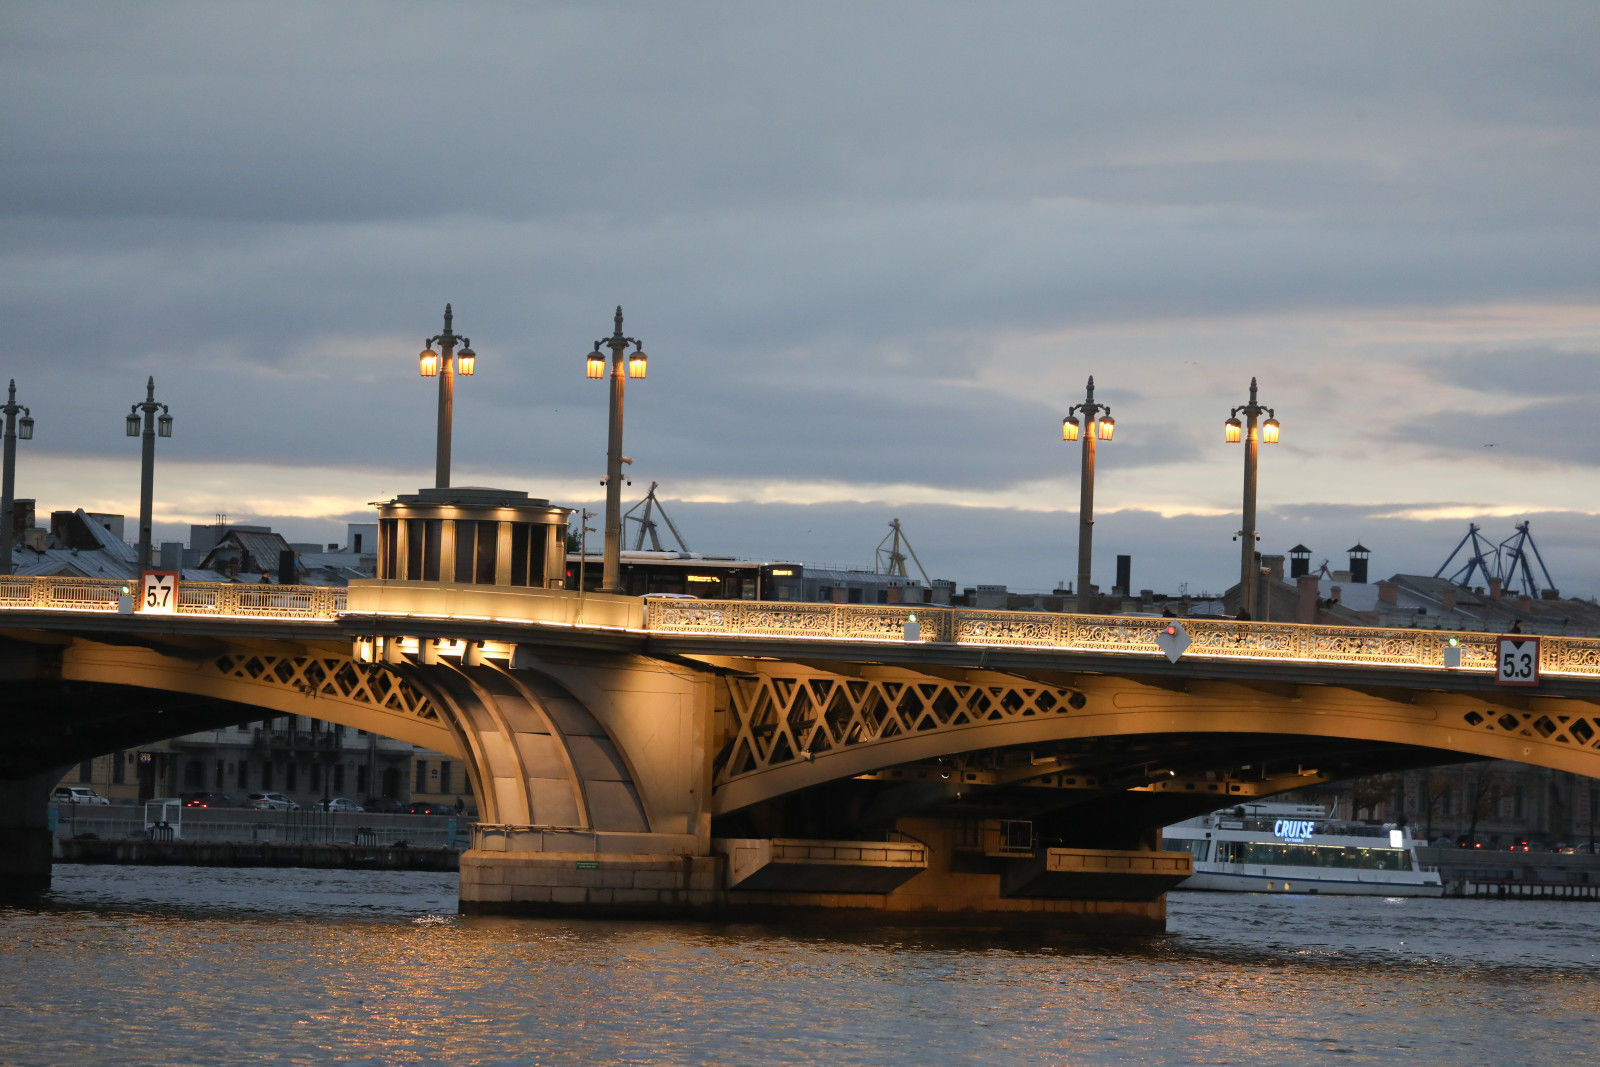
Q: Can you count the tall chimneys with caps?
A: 2